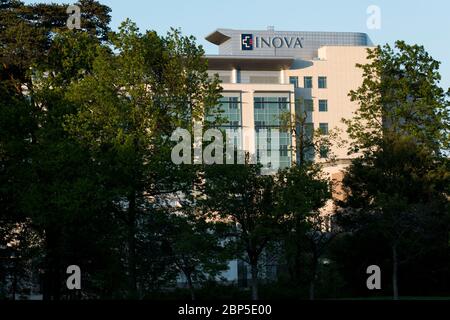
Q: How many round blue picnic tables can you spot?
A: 0